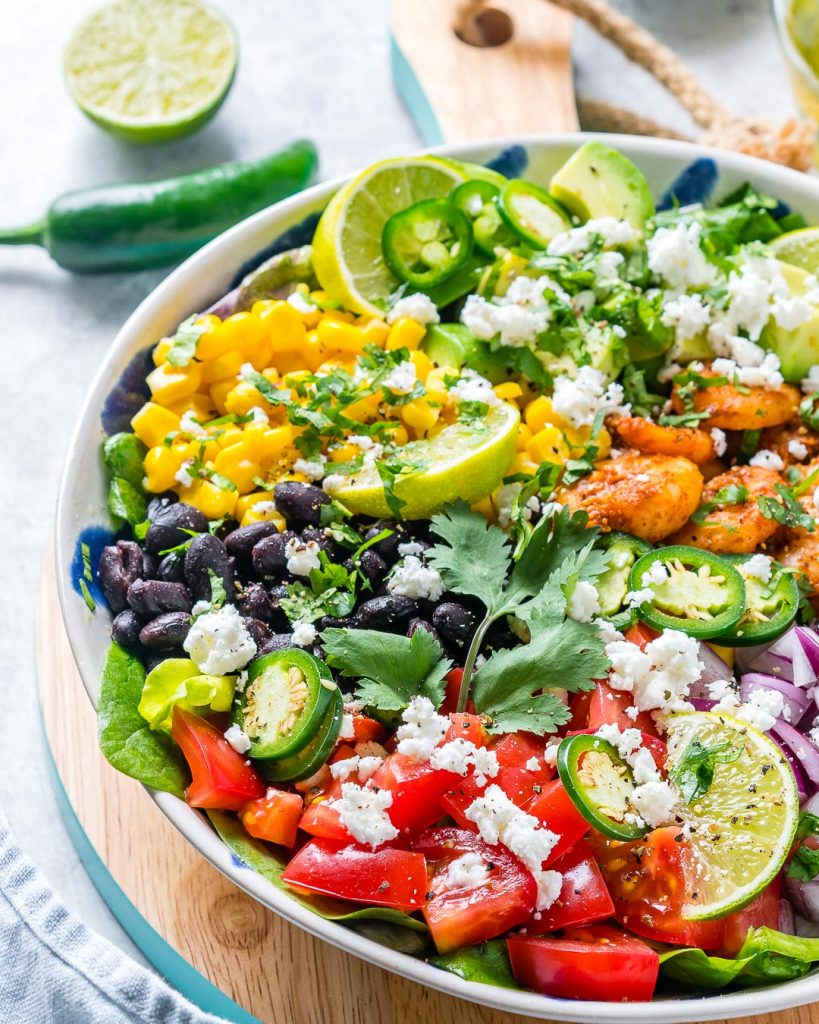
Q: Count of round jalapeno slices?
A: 9